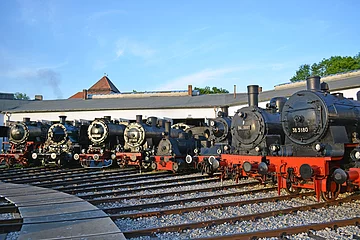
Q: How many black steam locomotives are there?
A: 8